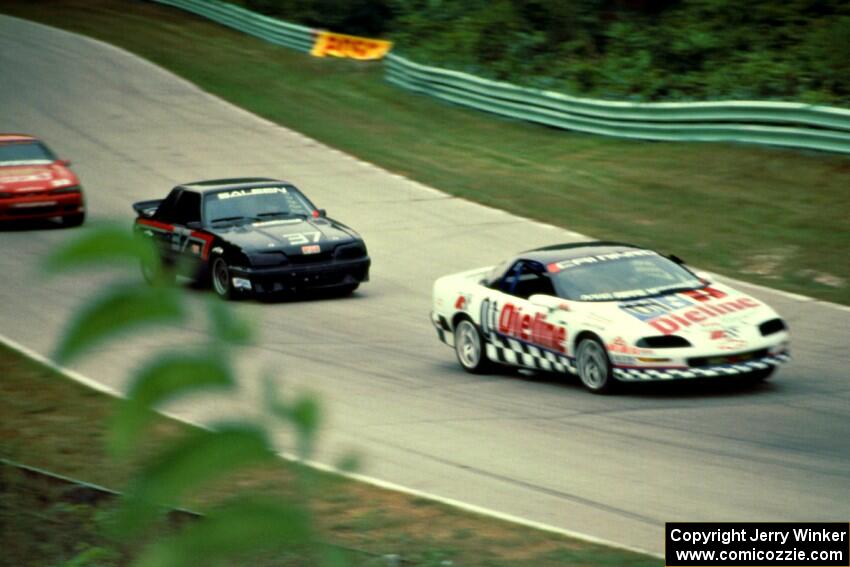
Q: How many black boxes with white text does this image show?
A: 1